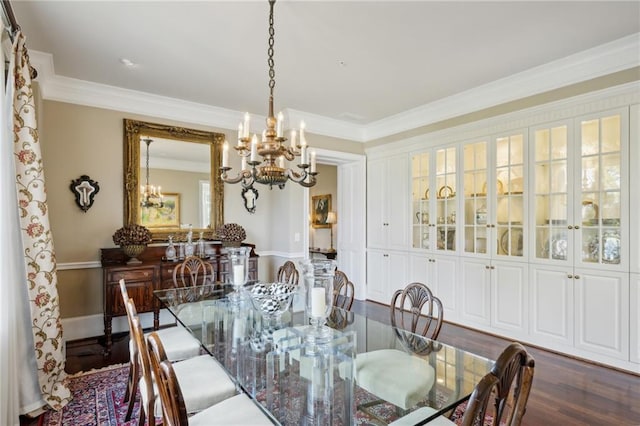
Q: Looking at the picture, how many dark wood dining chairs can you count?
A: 8